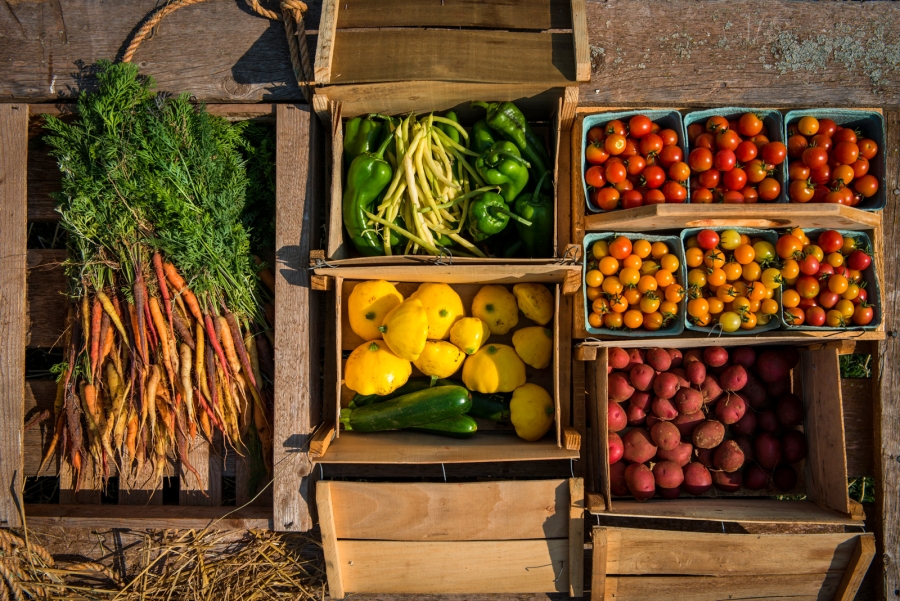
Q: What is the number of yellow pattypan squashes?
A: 11